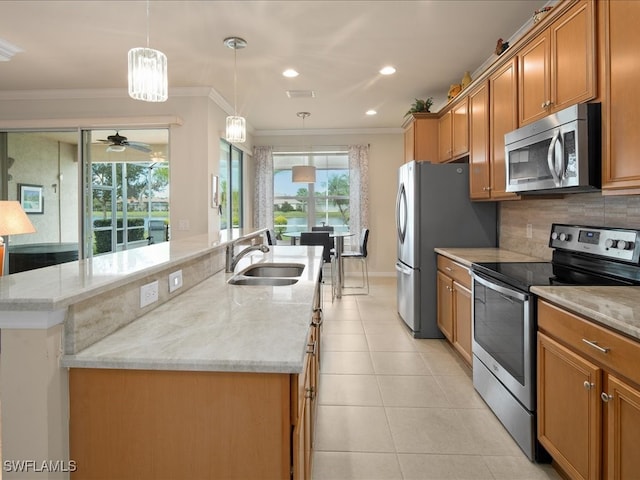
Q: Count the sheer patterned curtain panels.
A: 2